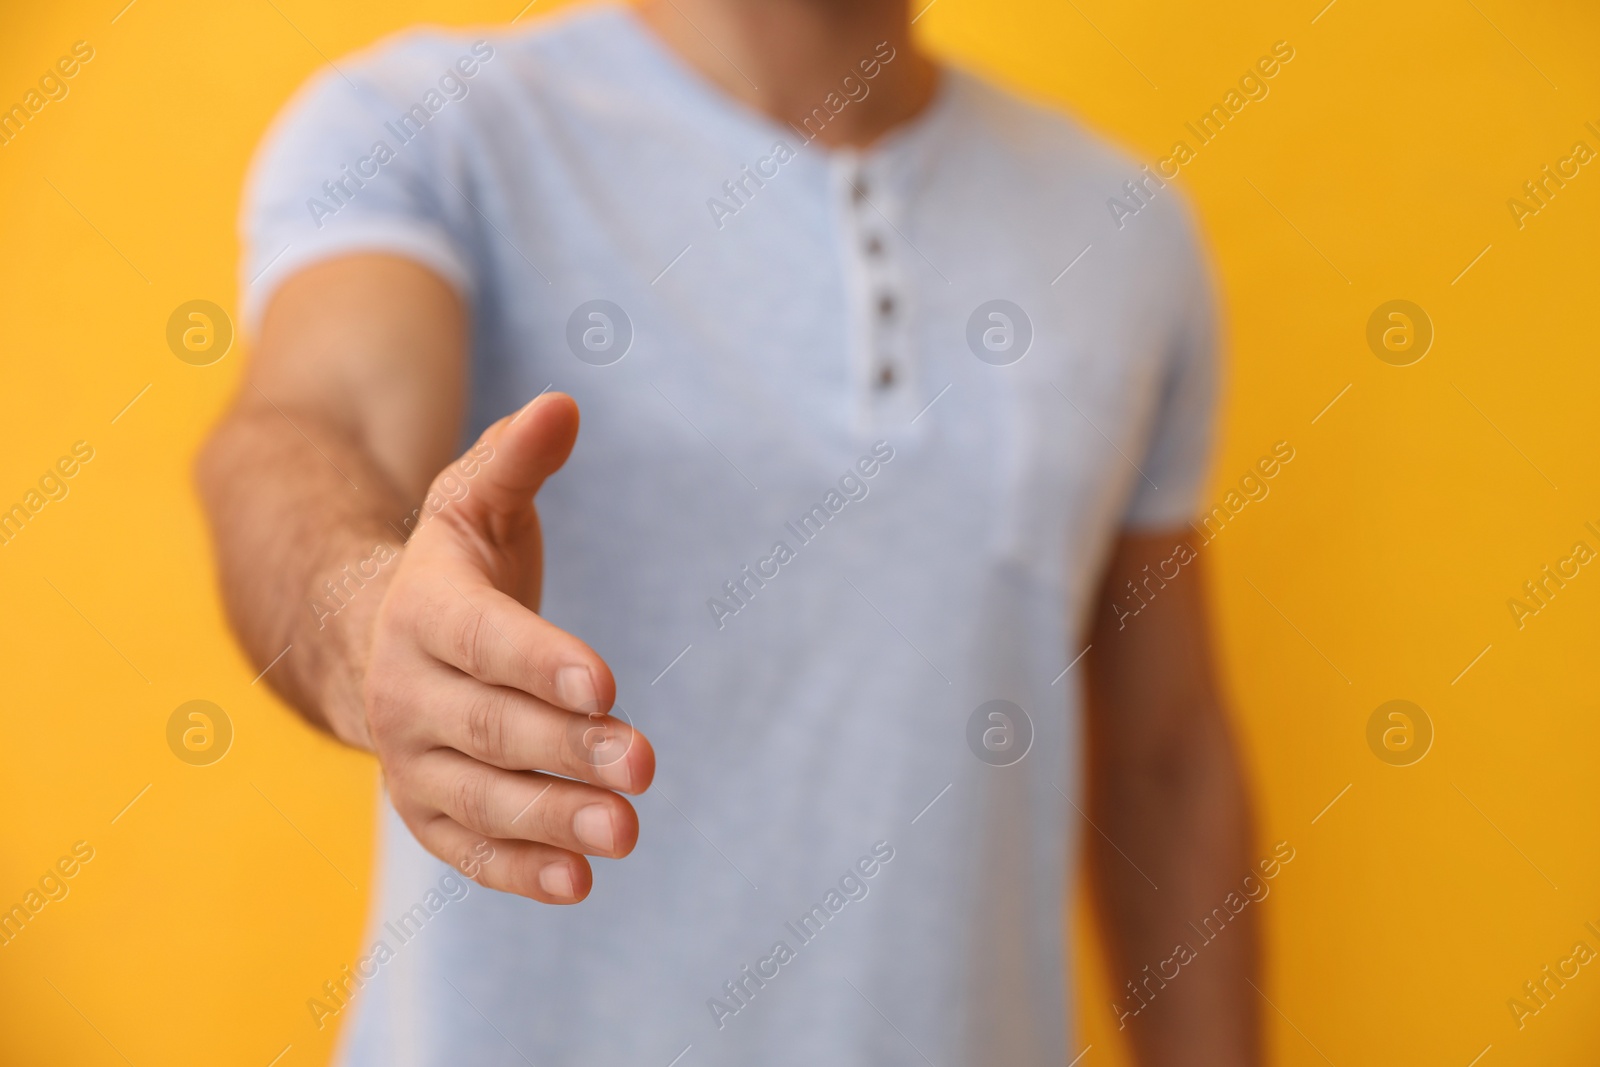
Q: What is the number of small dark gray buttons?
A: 4